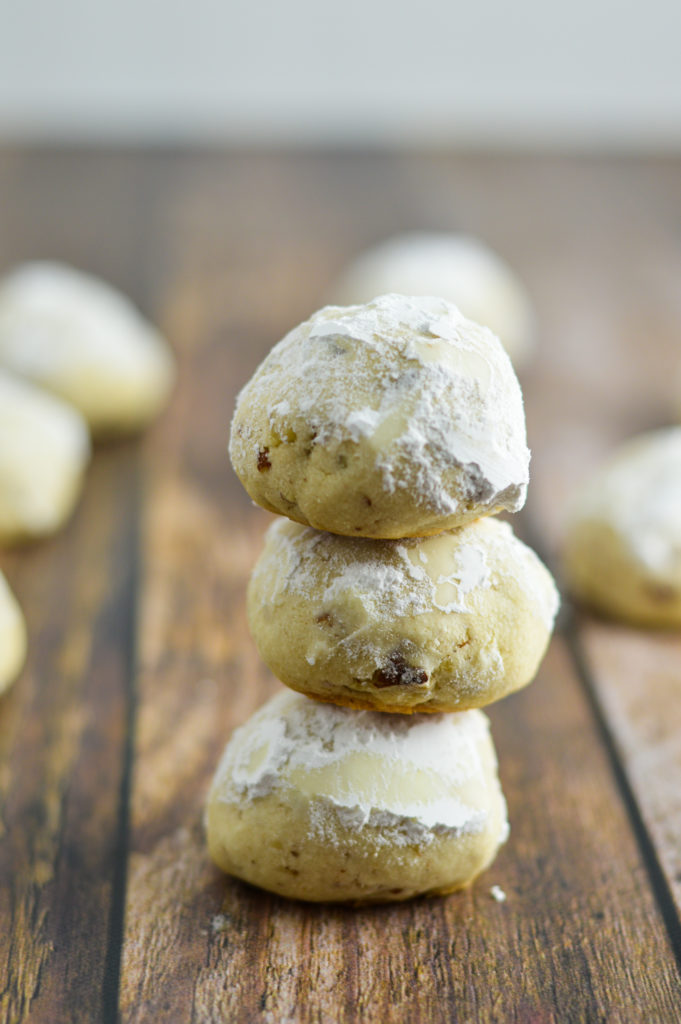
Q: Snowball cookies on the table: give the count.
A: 8